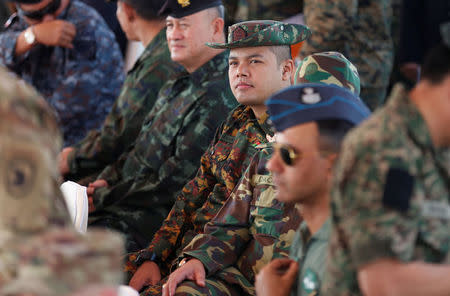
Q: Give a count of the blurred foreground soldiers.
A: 3